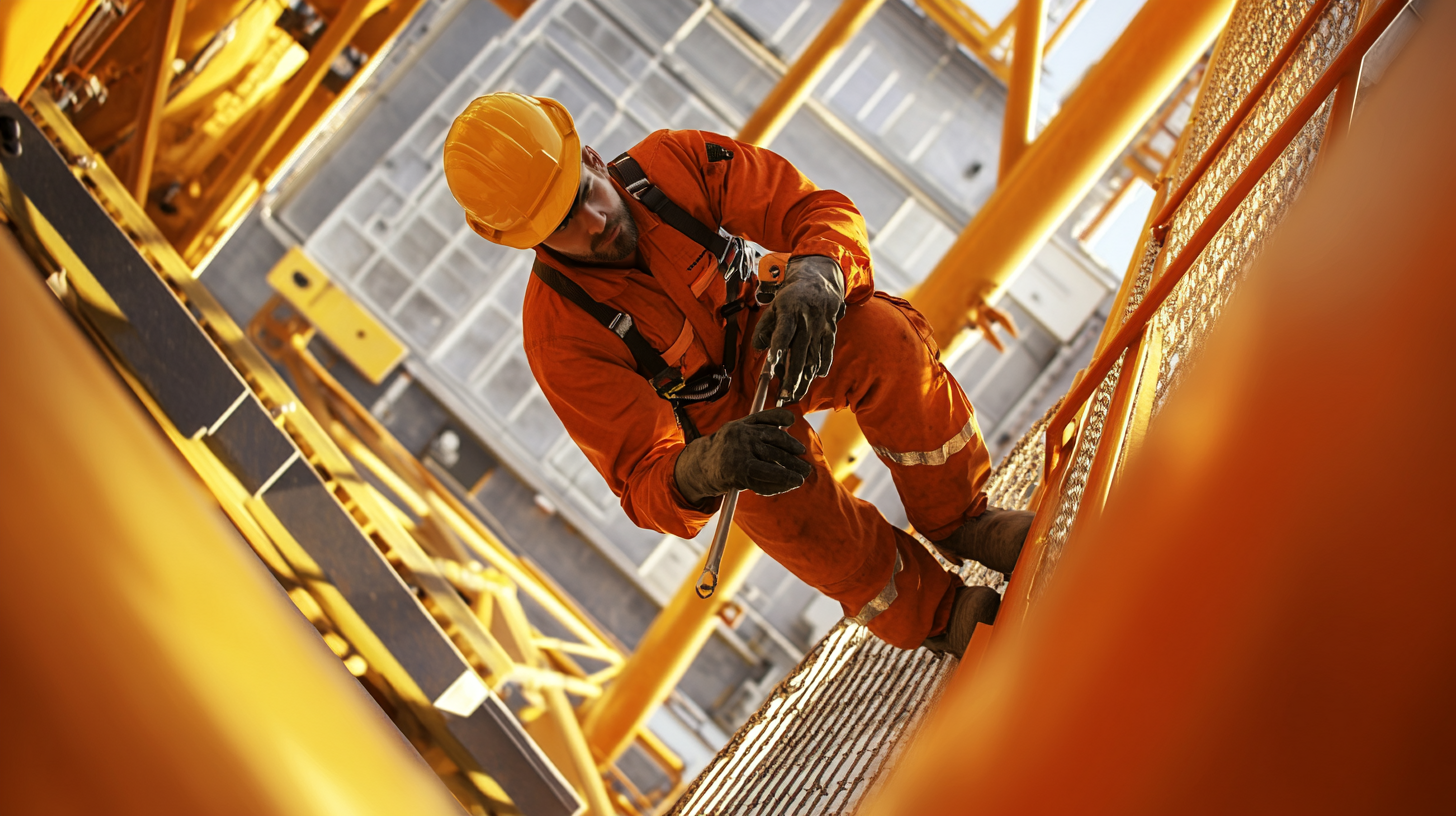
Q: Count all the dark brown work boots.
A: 2